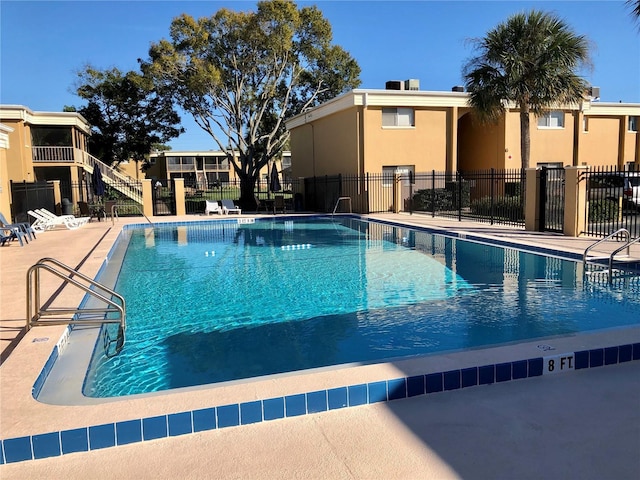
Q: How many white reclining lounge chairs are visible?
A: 5